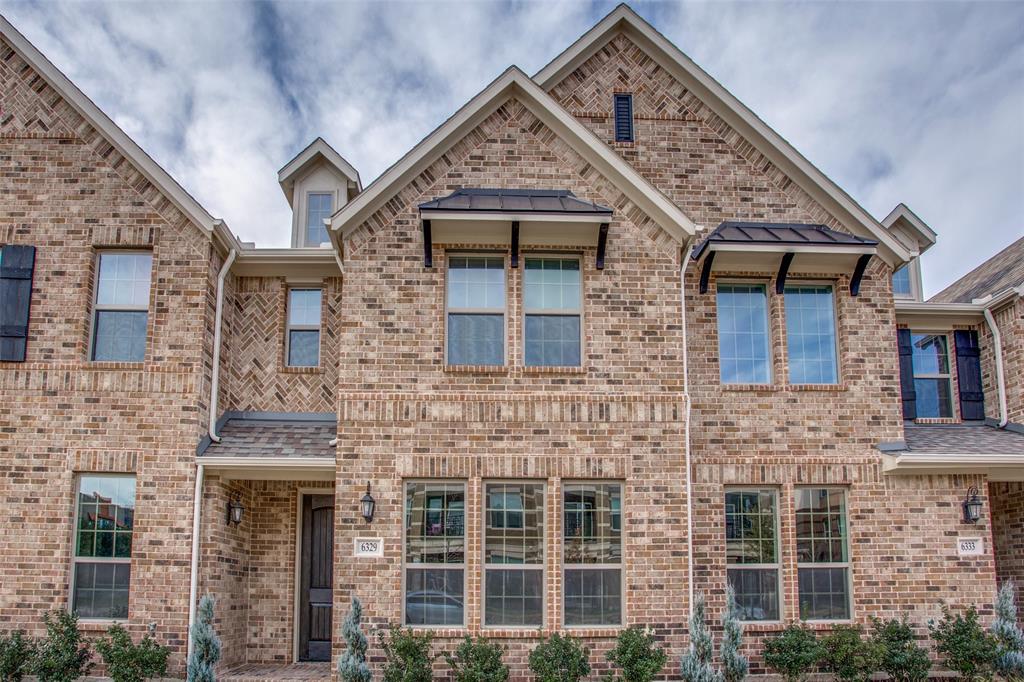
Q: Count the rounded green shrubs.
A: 11